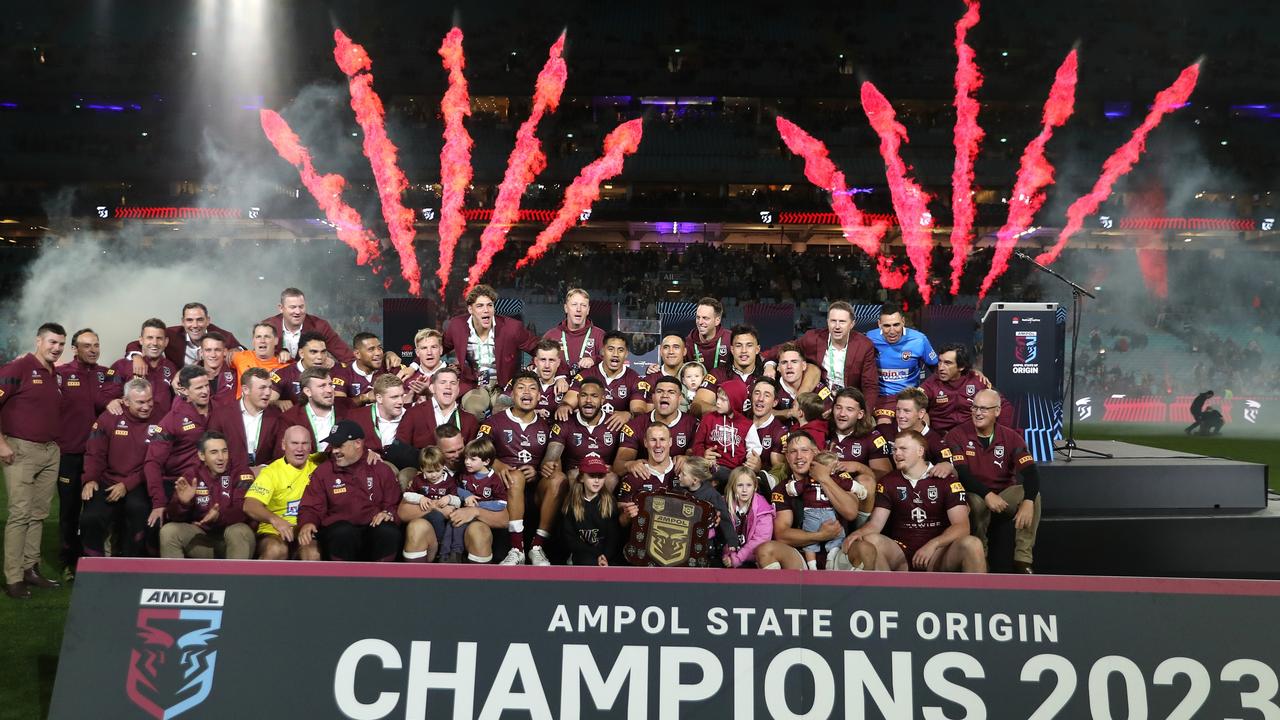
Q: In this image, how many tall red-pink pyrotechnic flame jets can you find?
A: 10